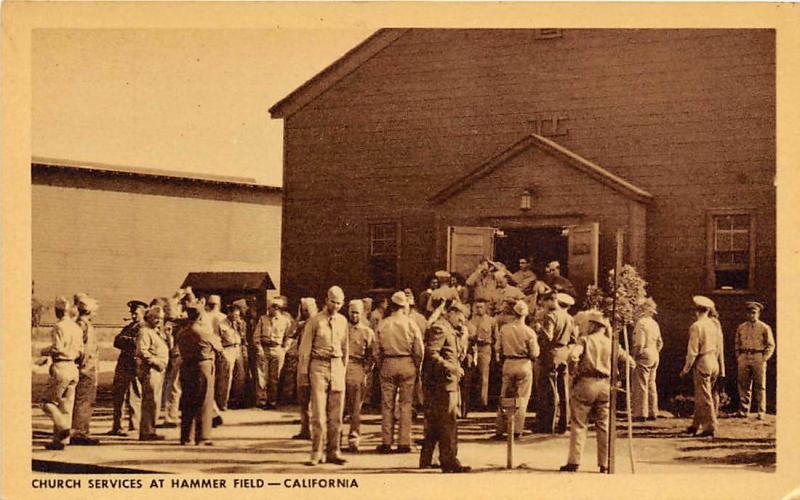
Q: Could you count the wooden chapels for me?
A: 1